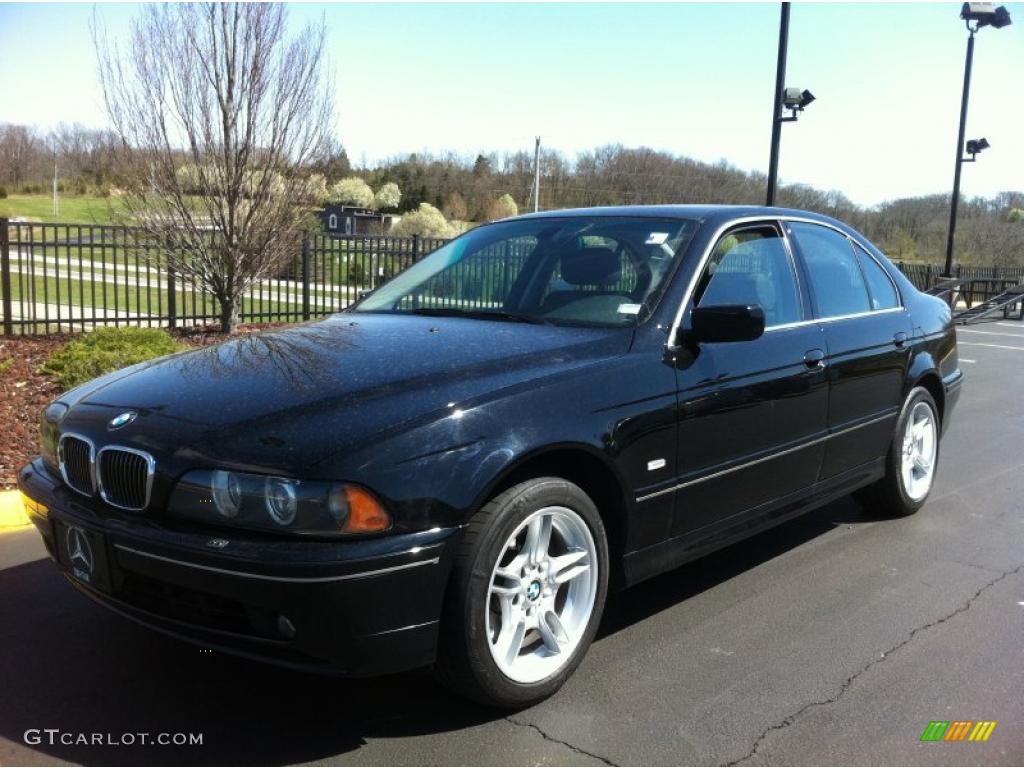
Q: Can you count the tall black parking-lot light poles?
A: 2